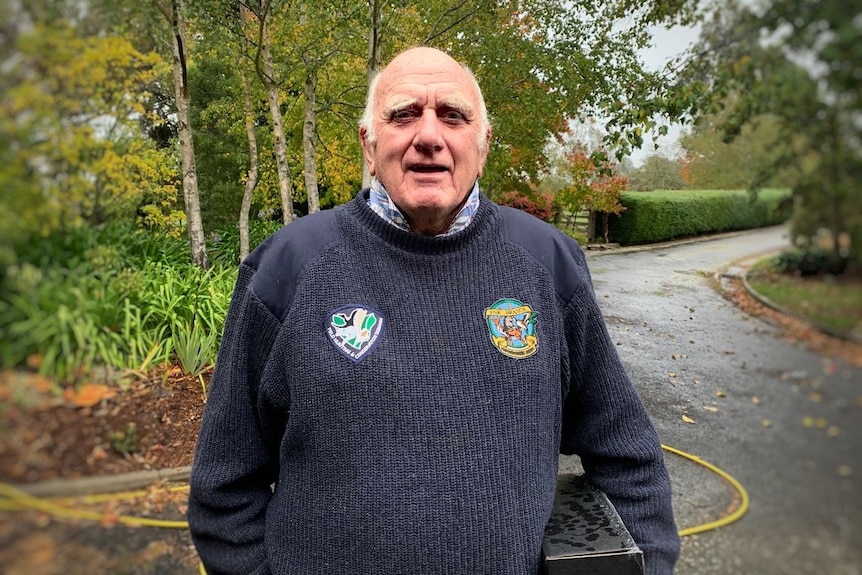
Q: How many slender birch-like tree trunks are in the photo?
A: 5